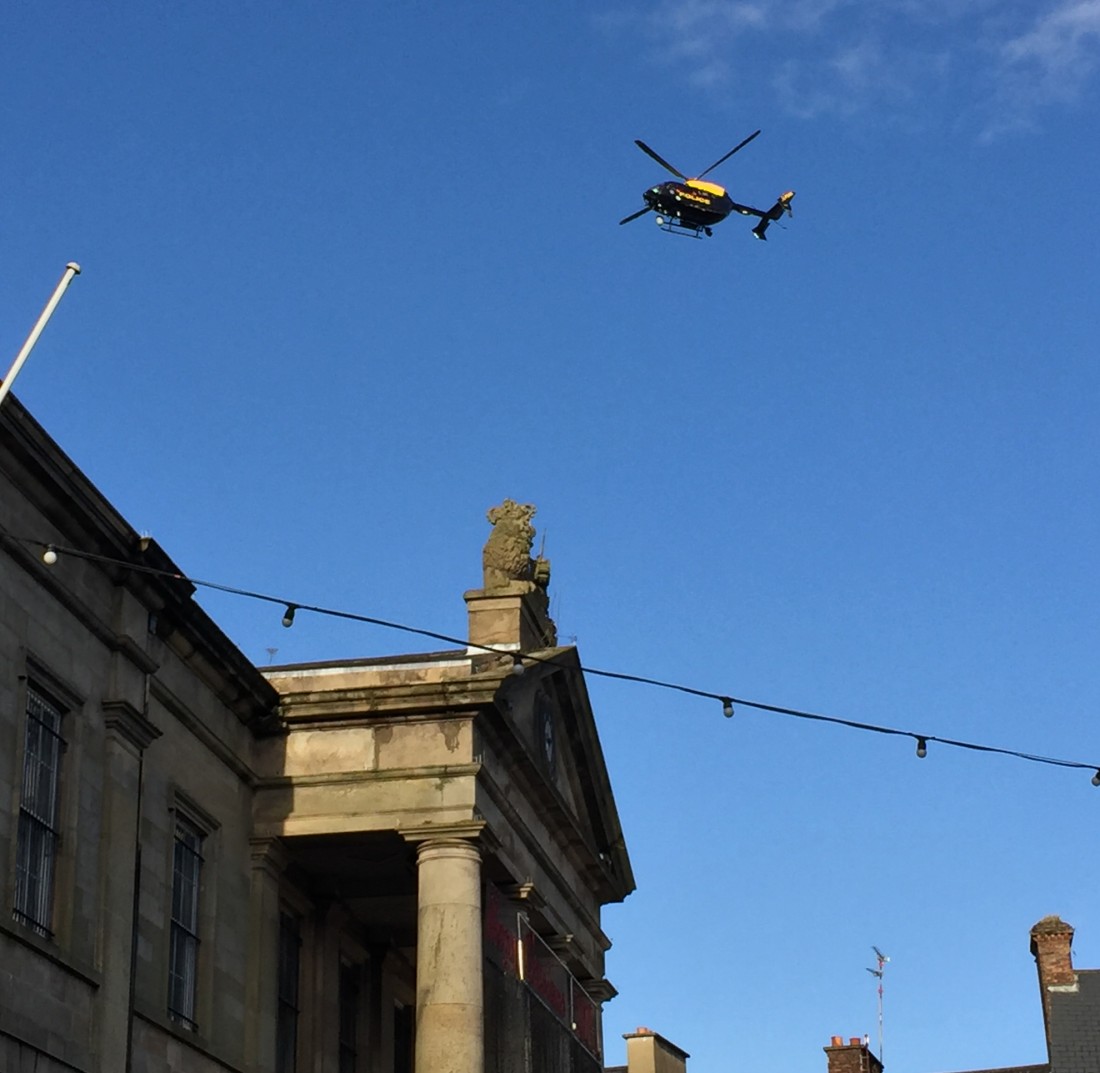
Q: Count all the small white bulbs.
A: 6